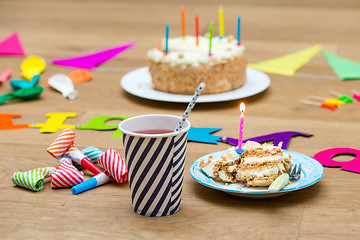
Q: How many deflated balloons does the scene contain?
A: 6